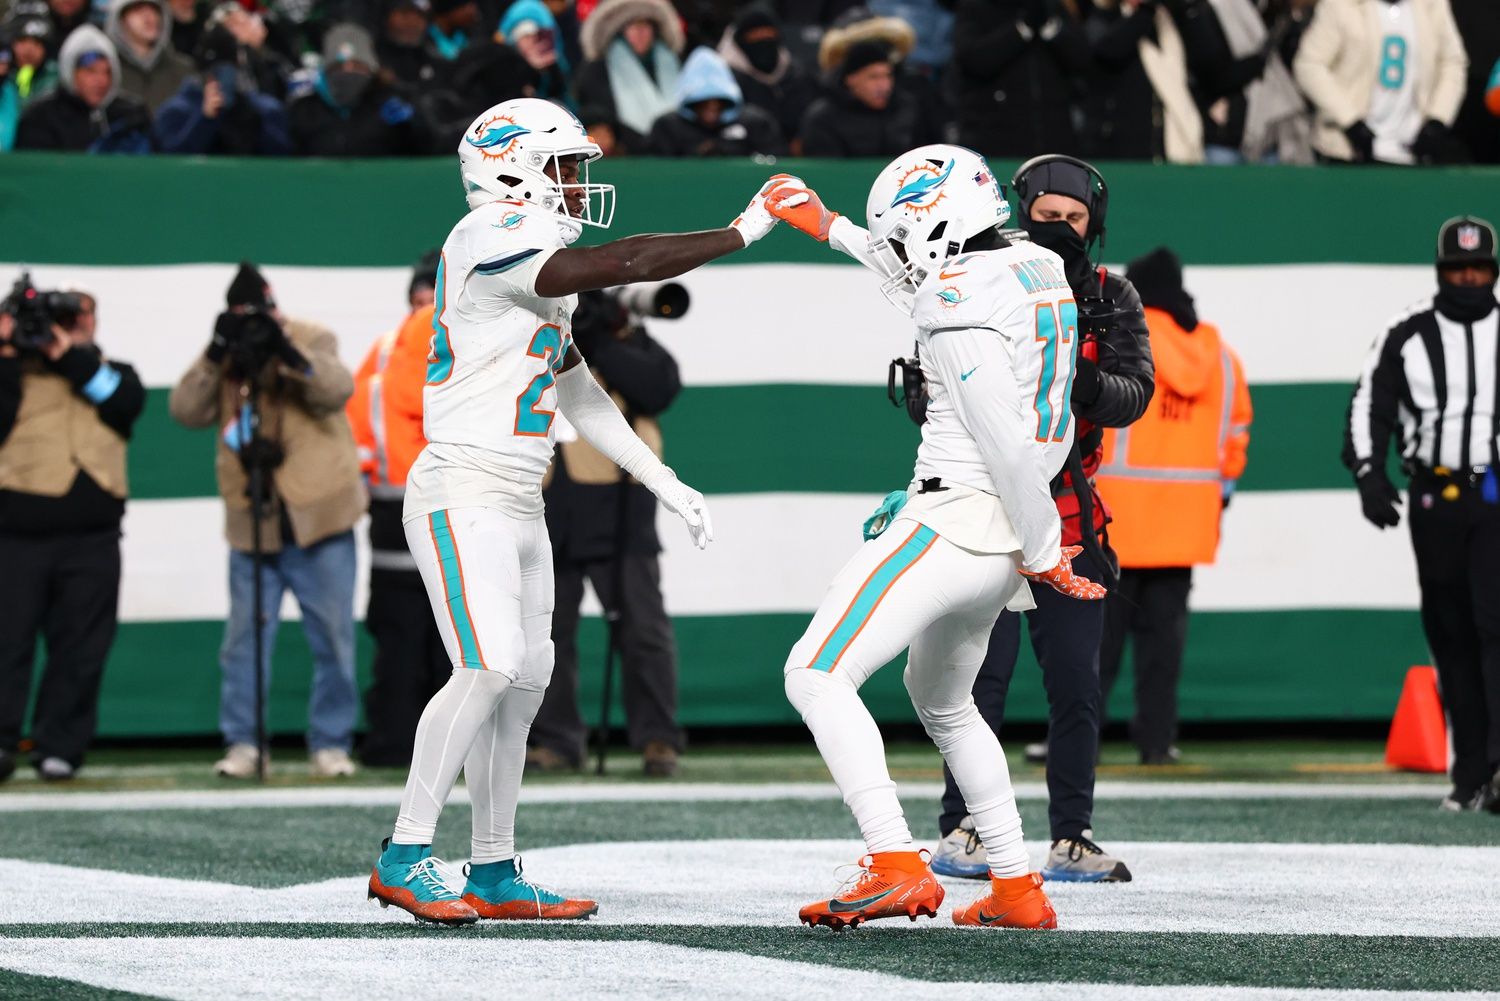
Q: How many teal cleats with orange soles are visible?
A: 2